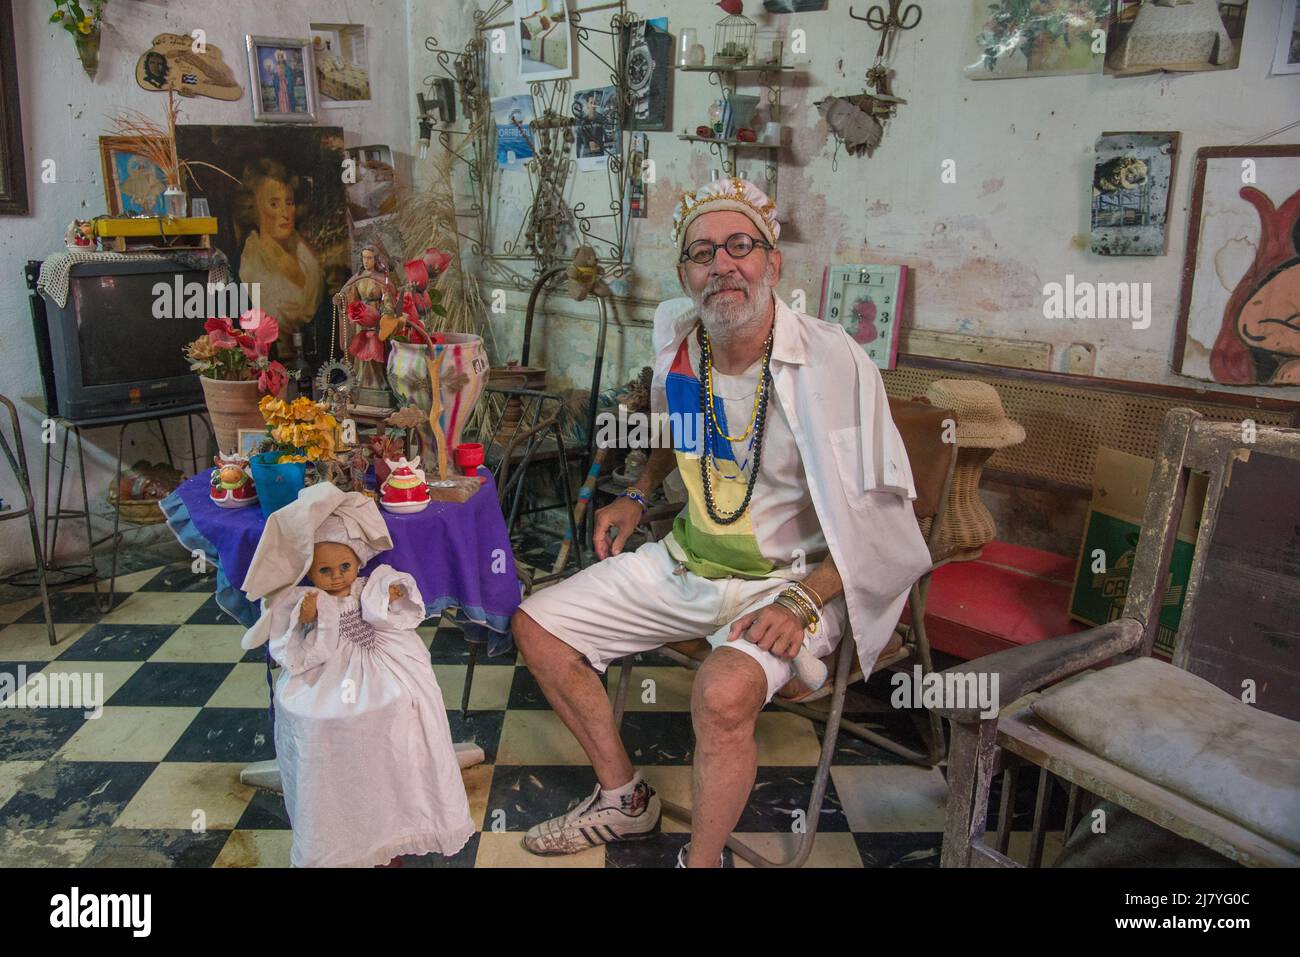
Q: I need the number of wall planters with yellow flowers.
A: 1